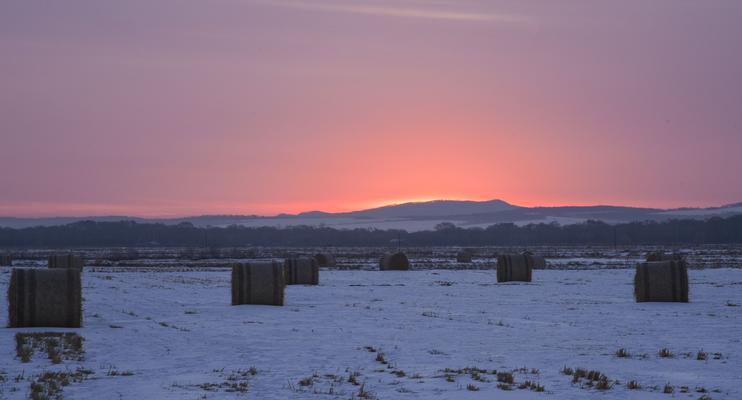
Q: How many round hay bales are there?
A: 12